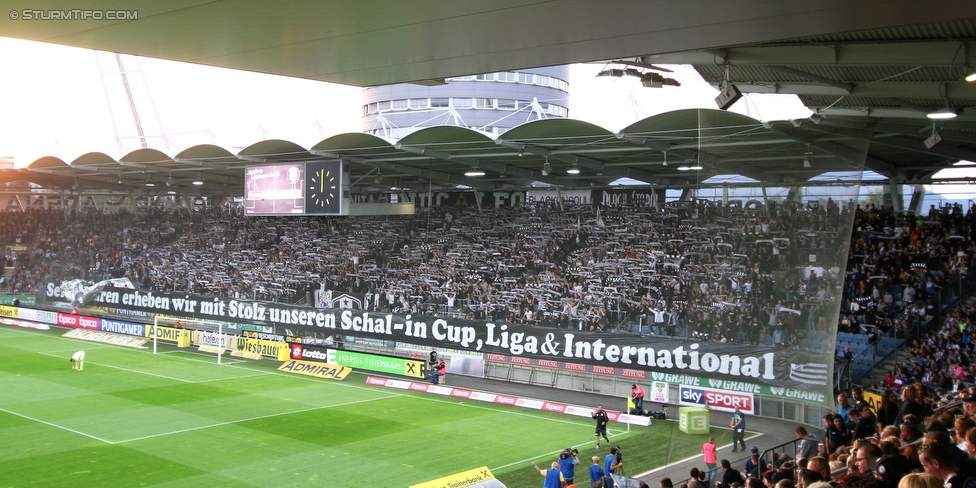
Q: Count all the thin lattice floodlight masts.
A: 1